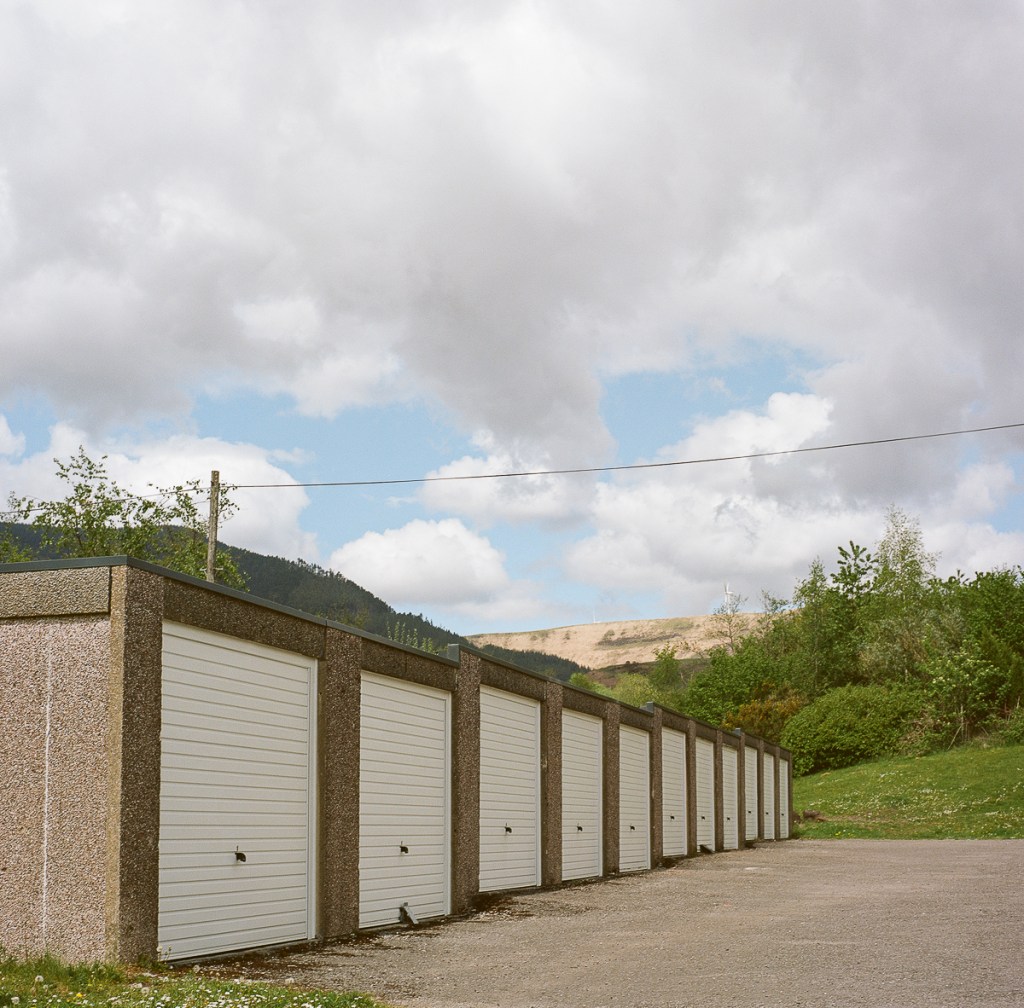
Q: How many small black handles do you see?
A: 11